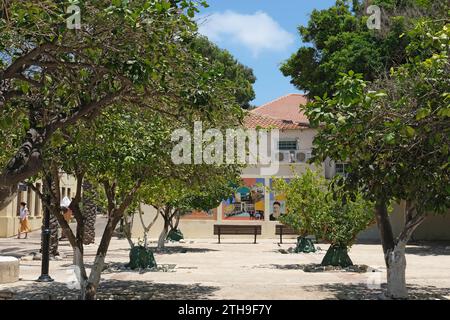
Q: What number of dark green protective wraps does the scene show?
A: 4